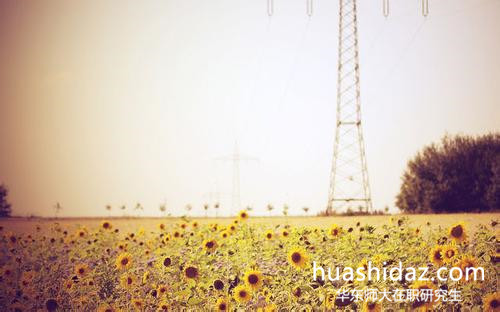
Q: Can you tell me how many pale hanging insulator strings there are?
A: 4